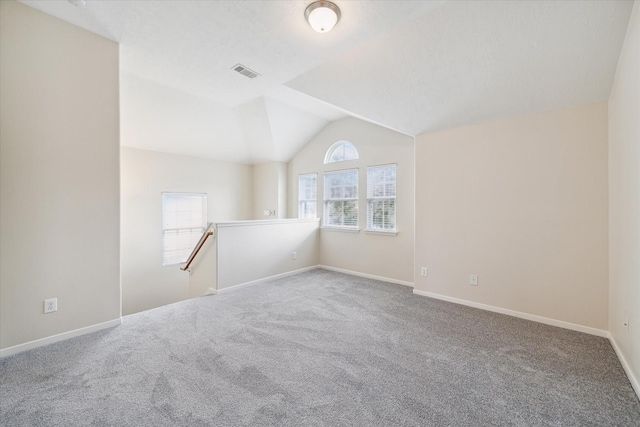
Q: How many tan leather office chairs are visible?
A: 0